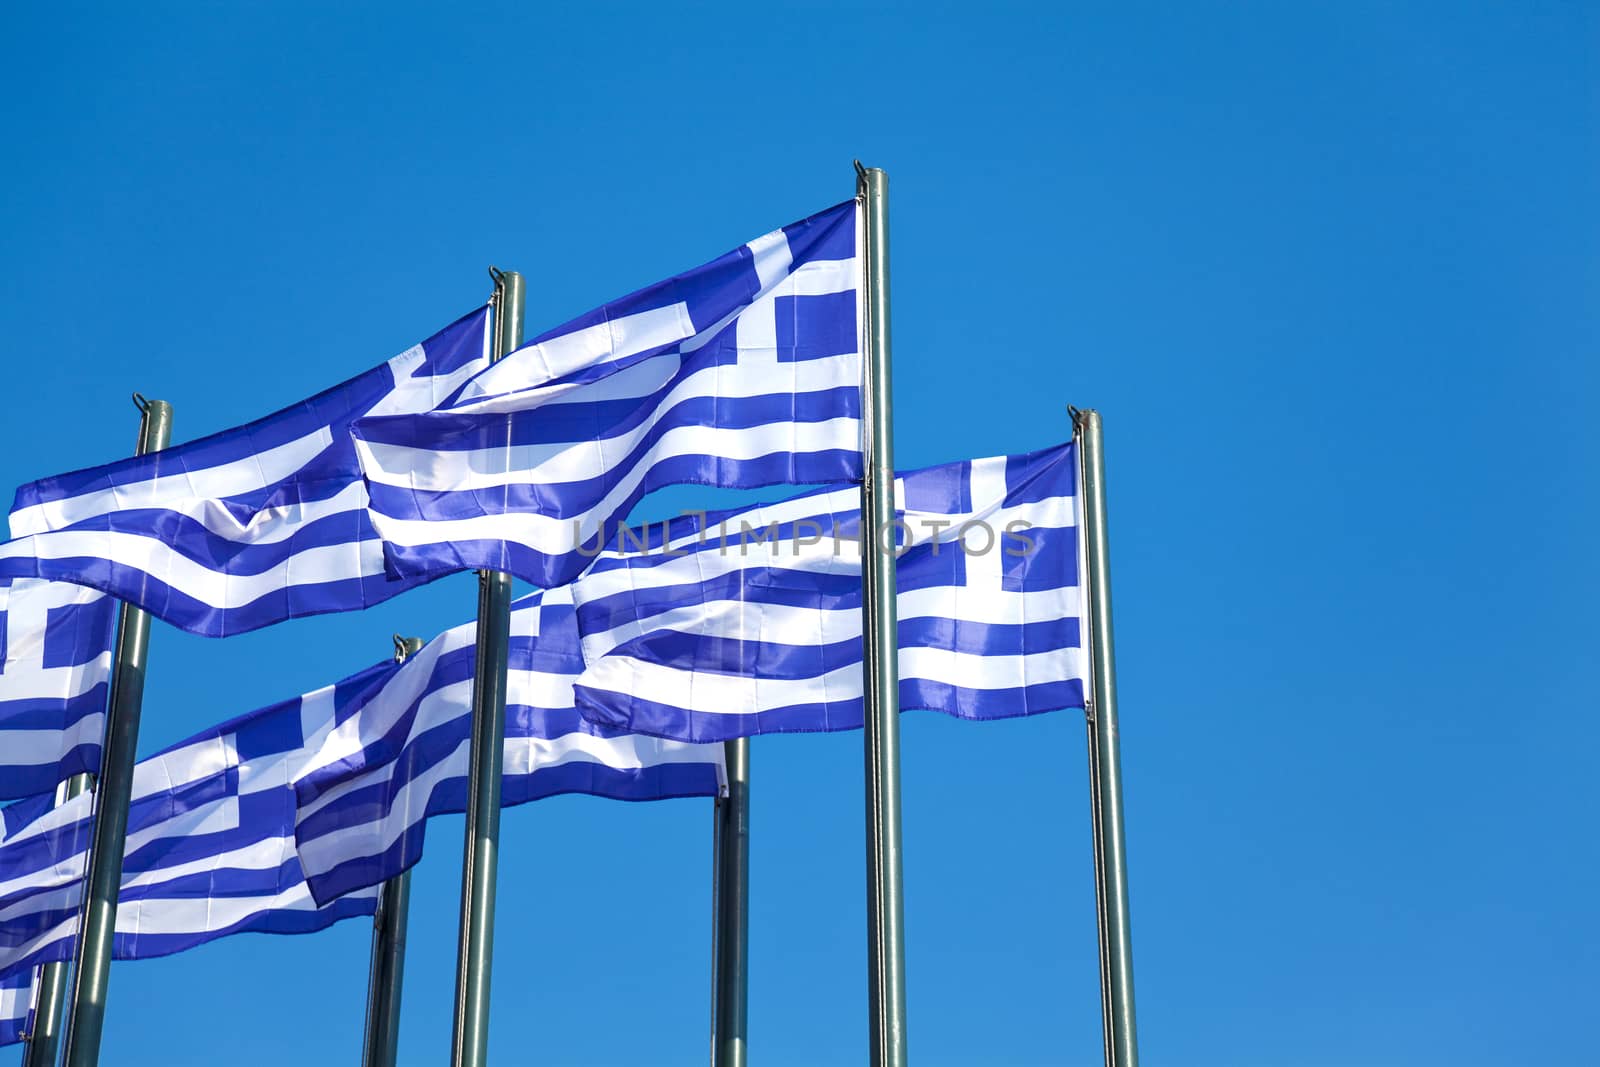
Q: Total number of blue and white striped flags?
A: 7